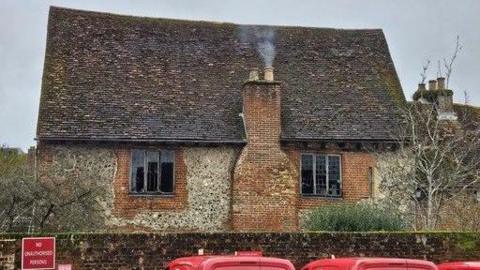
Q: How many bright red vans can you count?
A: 3